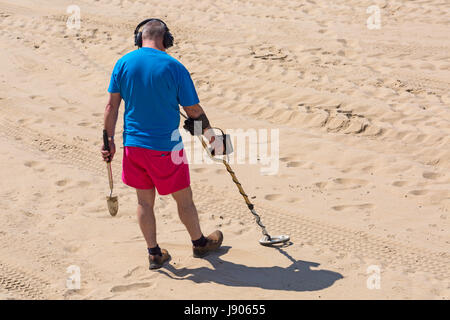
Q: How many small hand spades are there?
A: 1